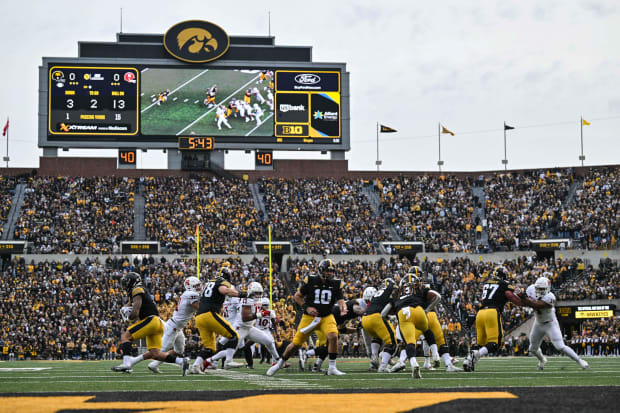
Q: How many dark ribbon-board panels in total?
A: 5